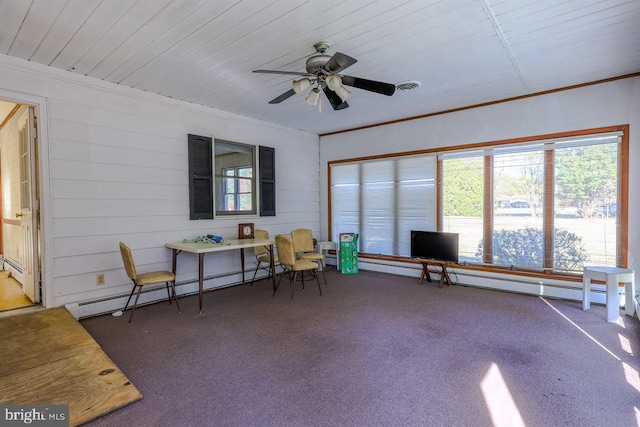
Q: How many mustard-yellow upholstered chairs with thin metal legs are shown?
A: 4